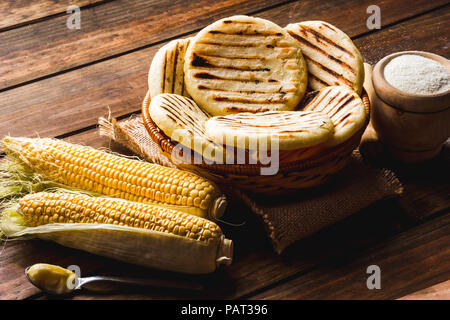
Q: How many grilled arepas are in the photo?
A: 6